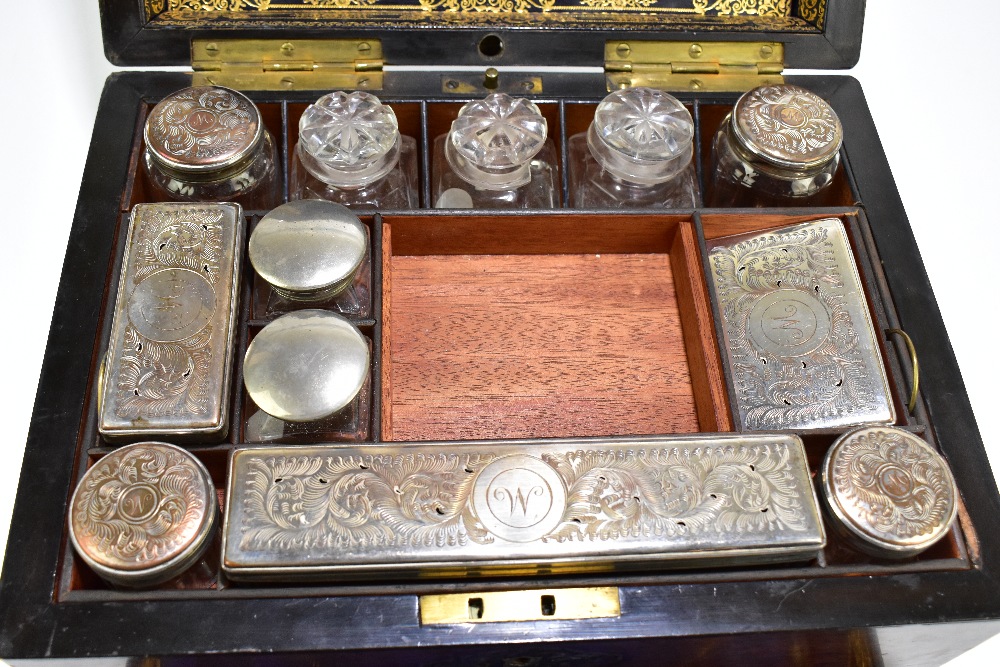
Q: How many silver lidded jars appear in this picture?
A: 6